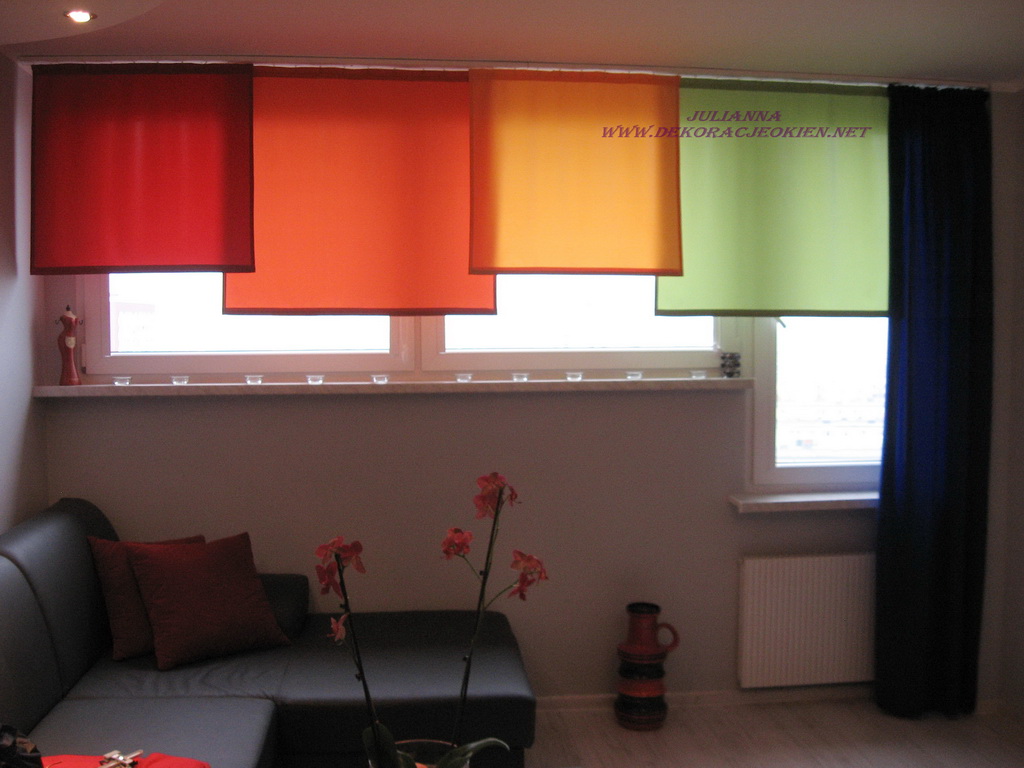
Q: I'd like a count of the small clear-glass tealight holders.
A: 10